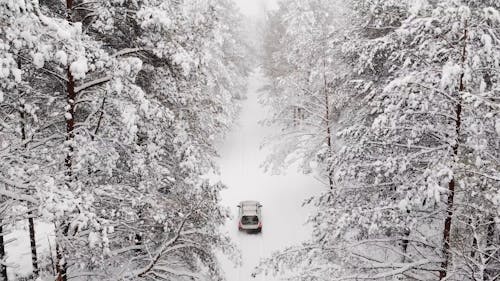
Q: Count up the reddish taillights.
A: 2